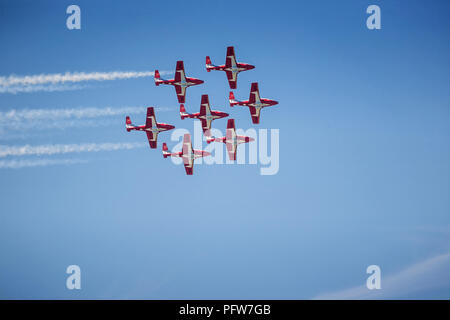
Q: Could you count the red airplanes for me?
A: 7